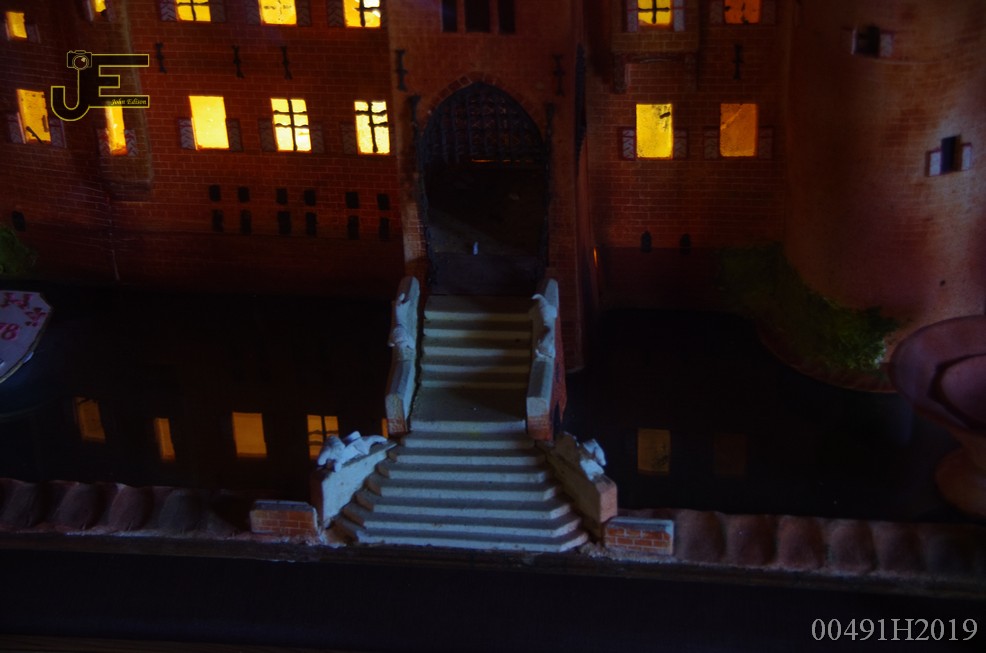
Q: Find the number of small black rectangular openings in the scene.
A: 12